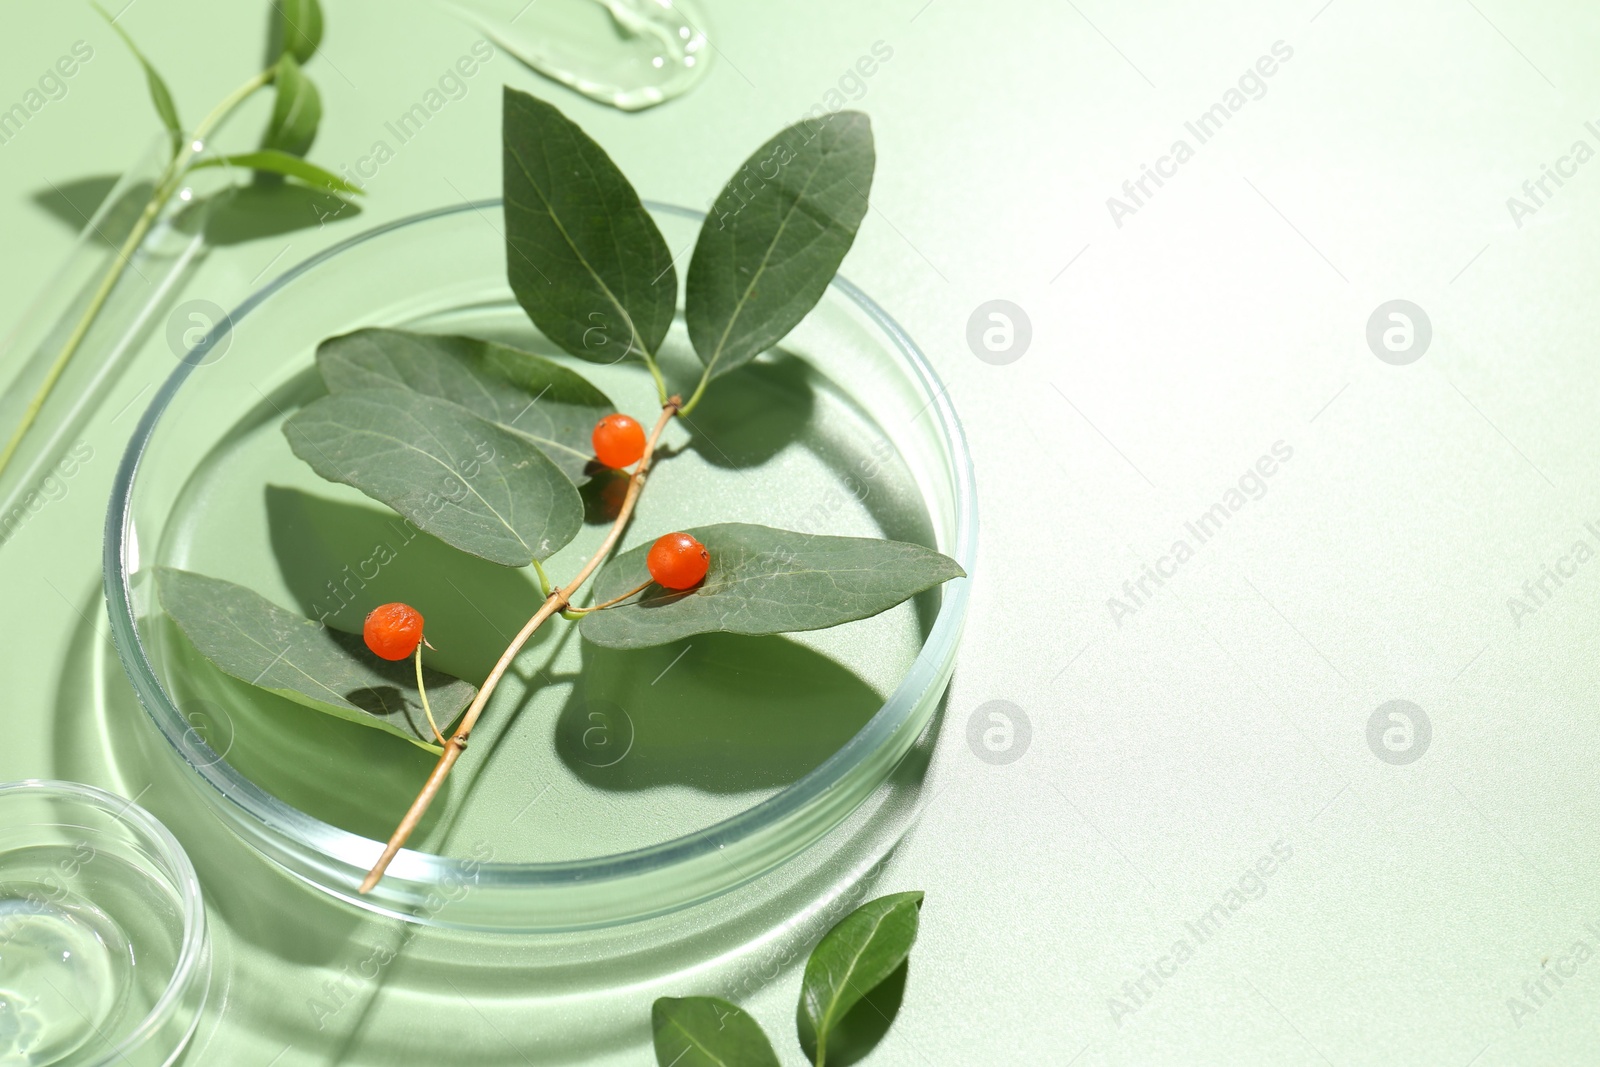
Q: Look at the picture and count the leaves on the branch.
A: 6